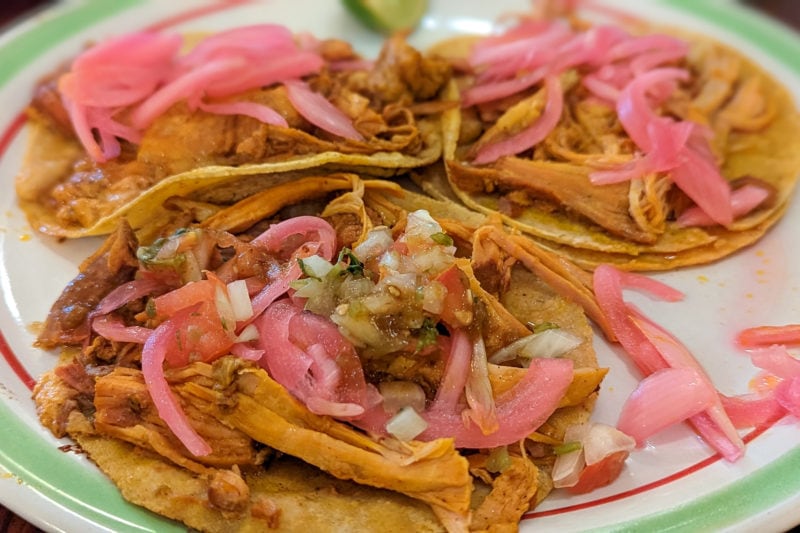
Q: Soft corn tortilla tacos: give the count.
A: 3